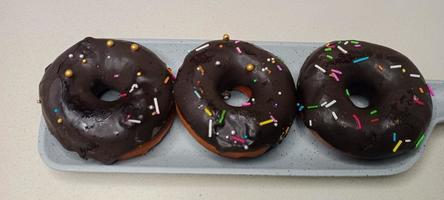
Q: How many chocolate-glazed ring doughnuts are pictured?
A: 3